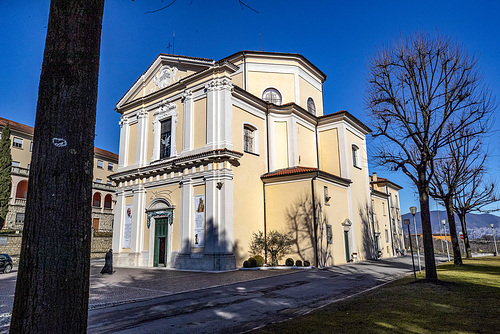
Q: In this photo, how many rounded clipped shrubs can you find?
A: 6